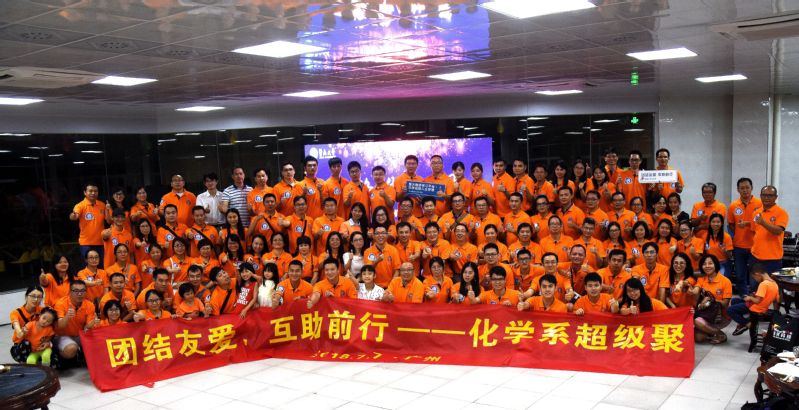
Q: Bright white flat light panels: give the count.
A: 10